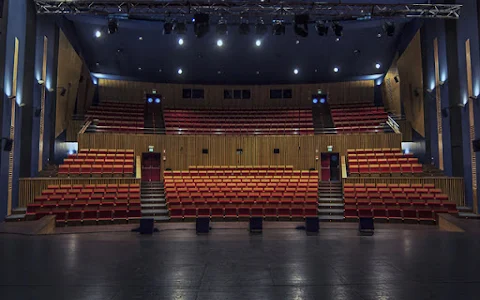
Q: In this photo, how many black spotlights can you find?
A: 12